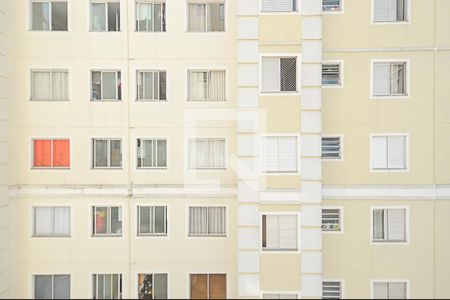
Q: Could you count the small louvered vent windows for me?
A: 5